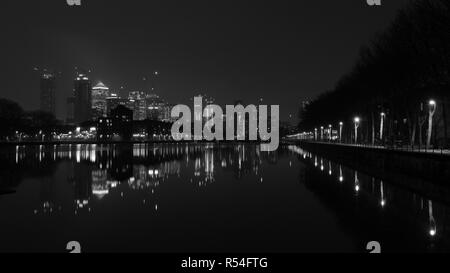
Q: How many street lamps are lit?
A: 7